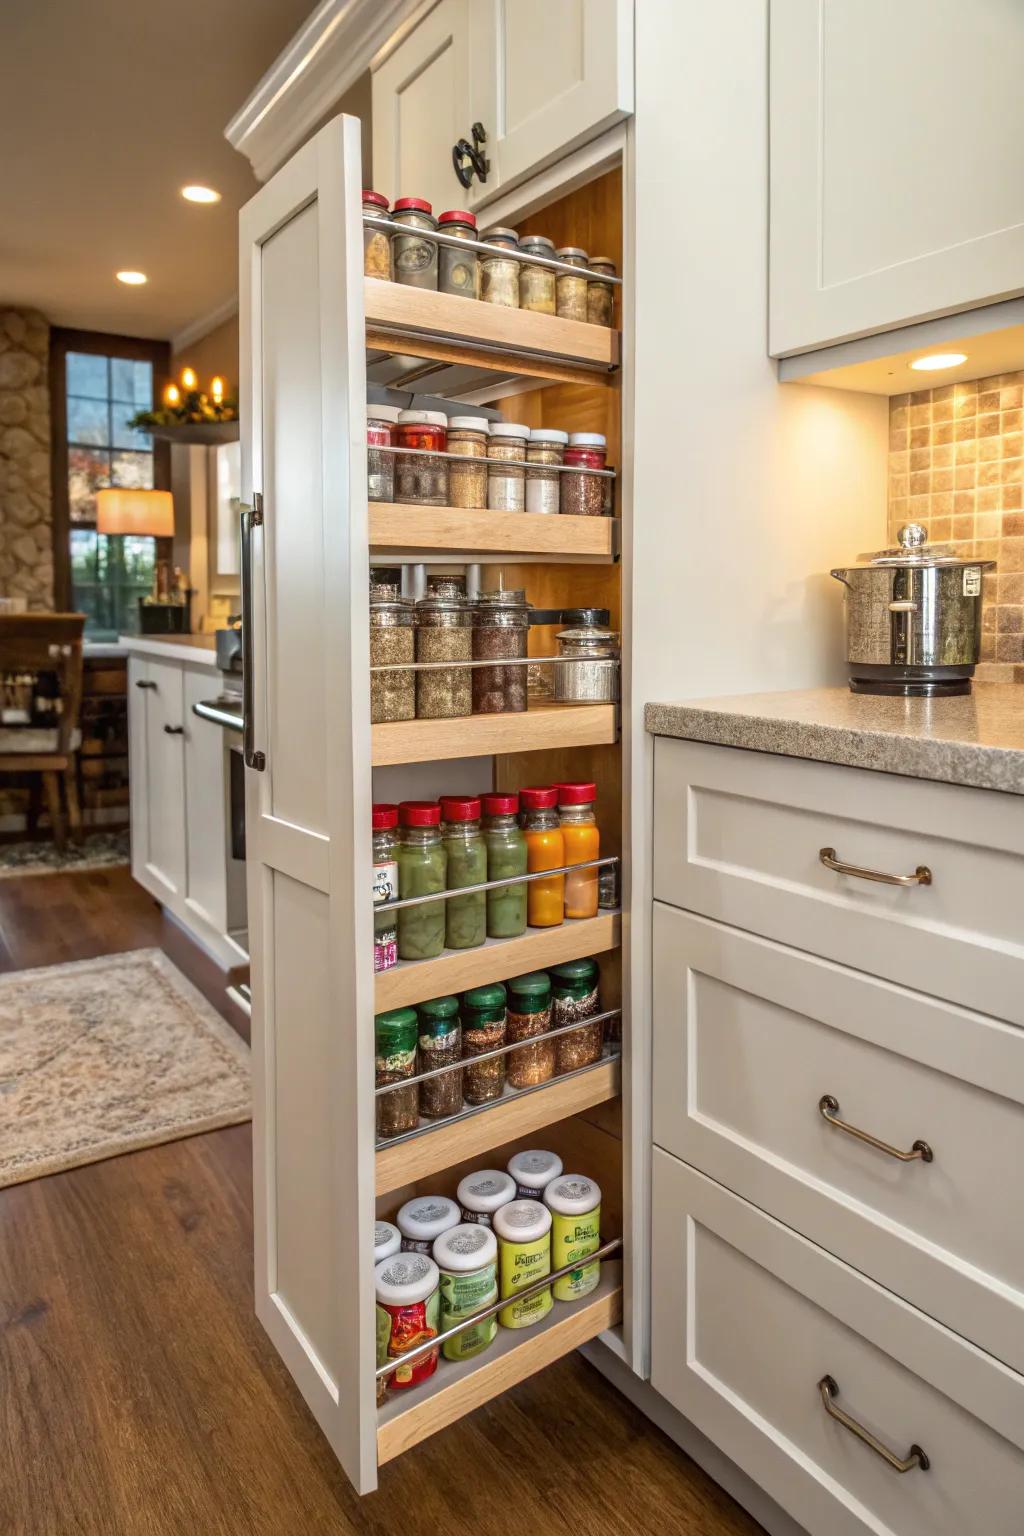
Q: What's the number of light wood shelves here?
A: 6